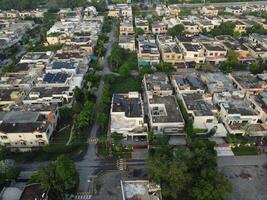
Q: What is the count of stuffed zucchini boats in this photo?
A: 0